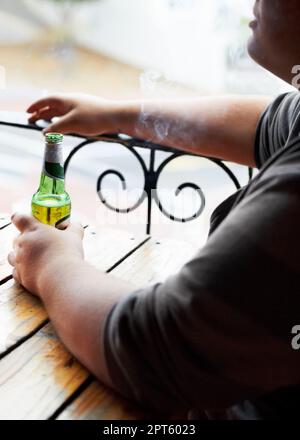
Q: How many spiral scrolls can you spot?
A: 2